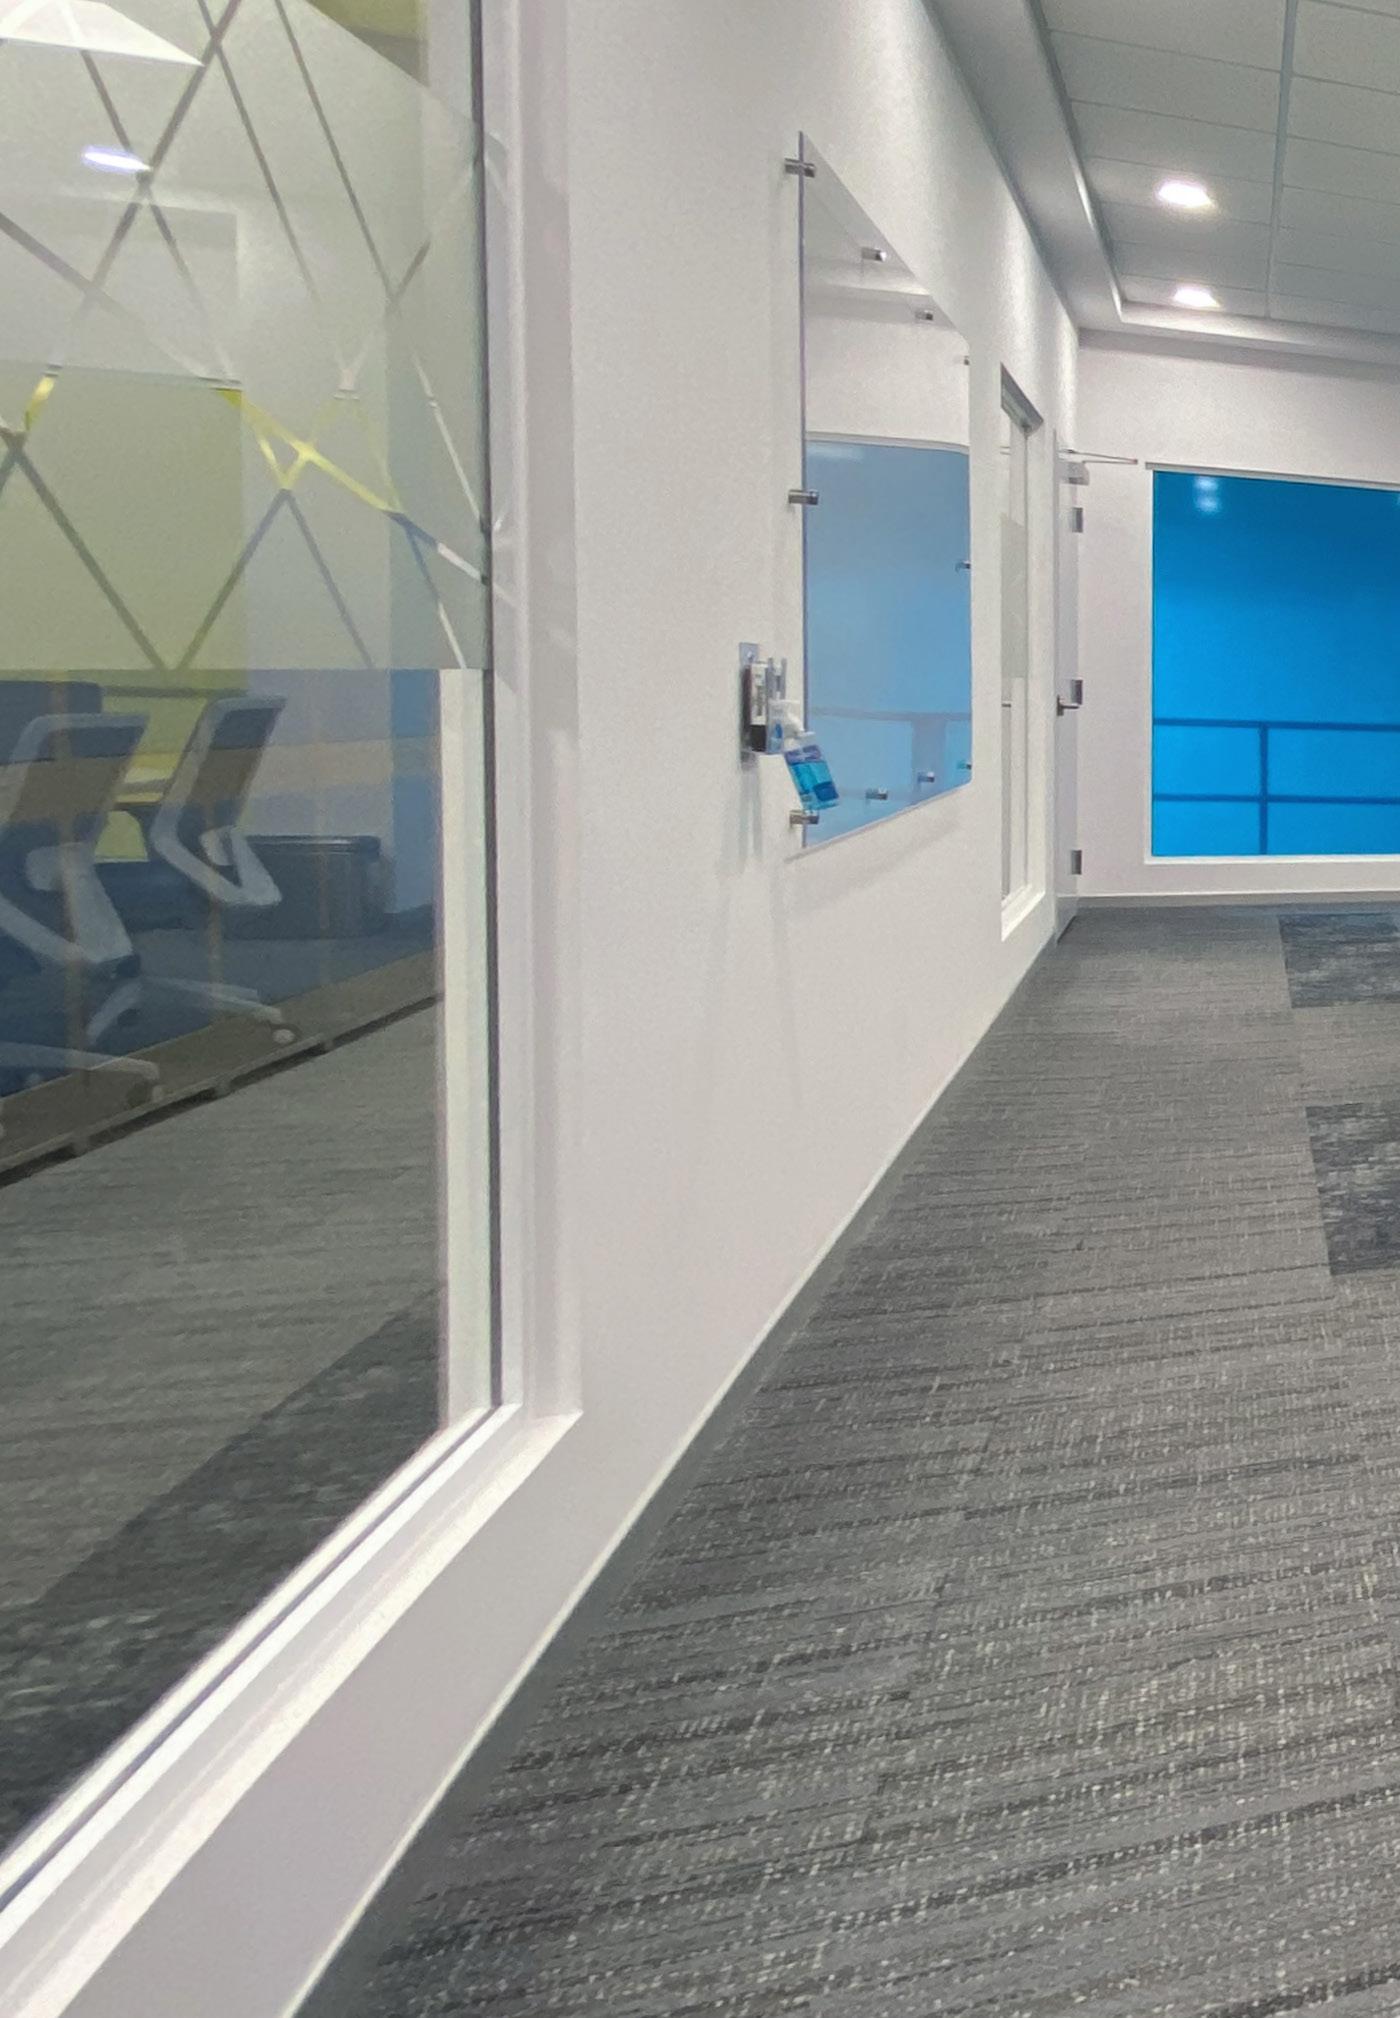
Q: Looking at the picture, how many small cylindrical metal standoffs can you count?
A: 10